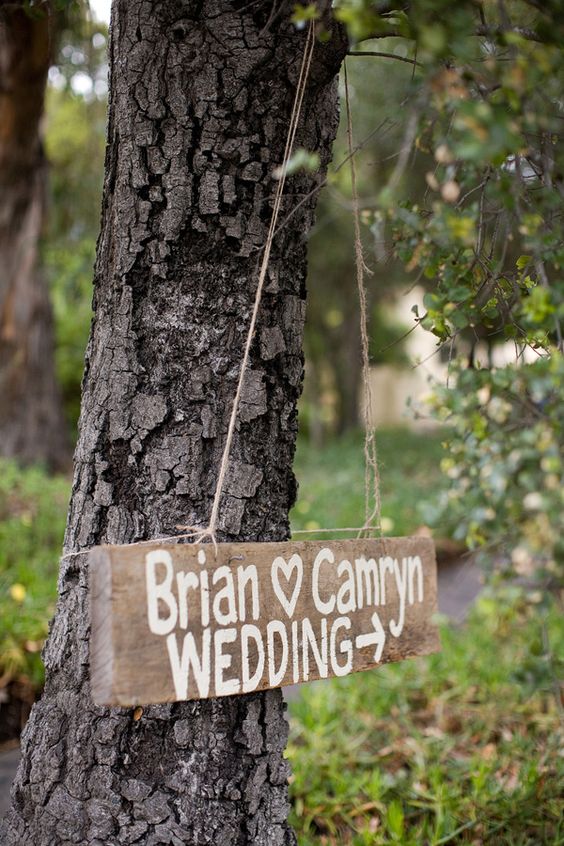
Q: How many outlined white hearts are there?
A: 1